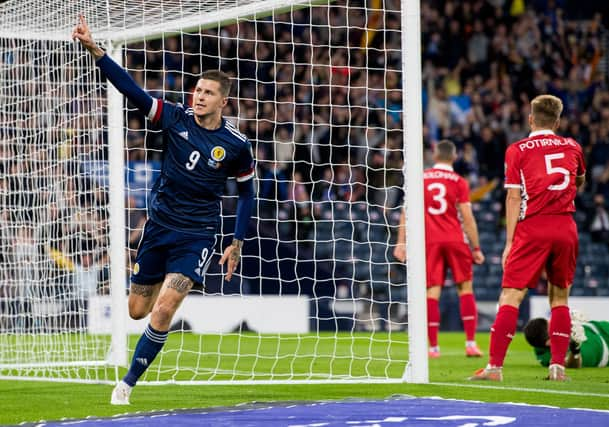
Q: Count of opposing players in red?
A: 2